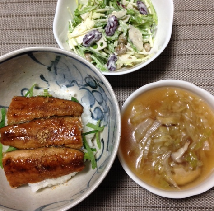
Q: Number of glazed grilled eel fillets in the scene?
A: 3